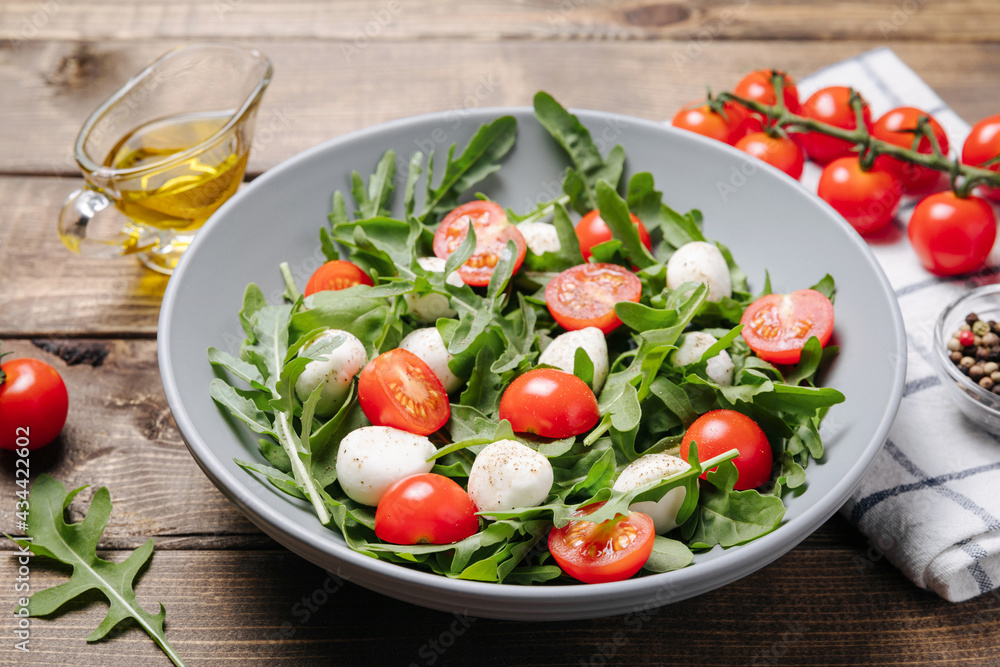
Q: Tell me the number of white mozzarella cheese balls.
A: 10